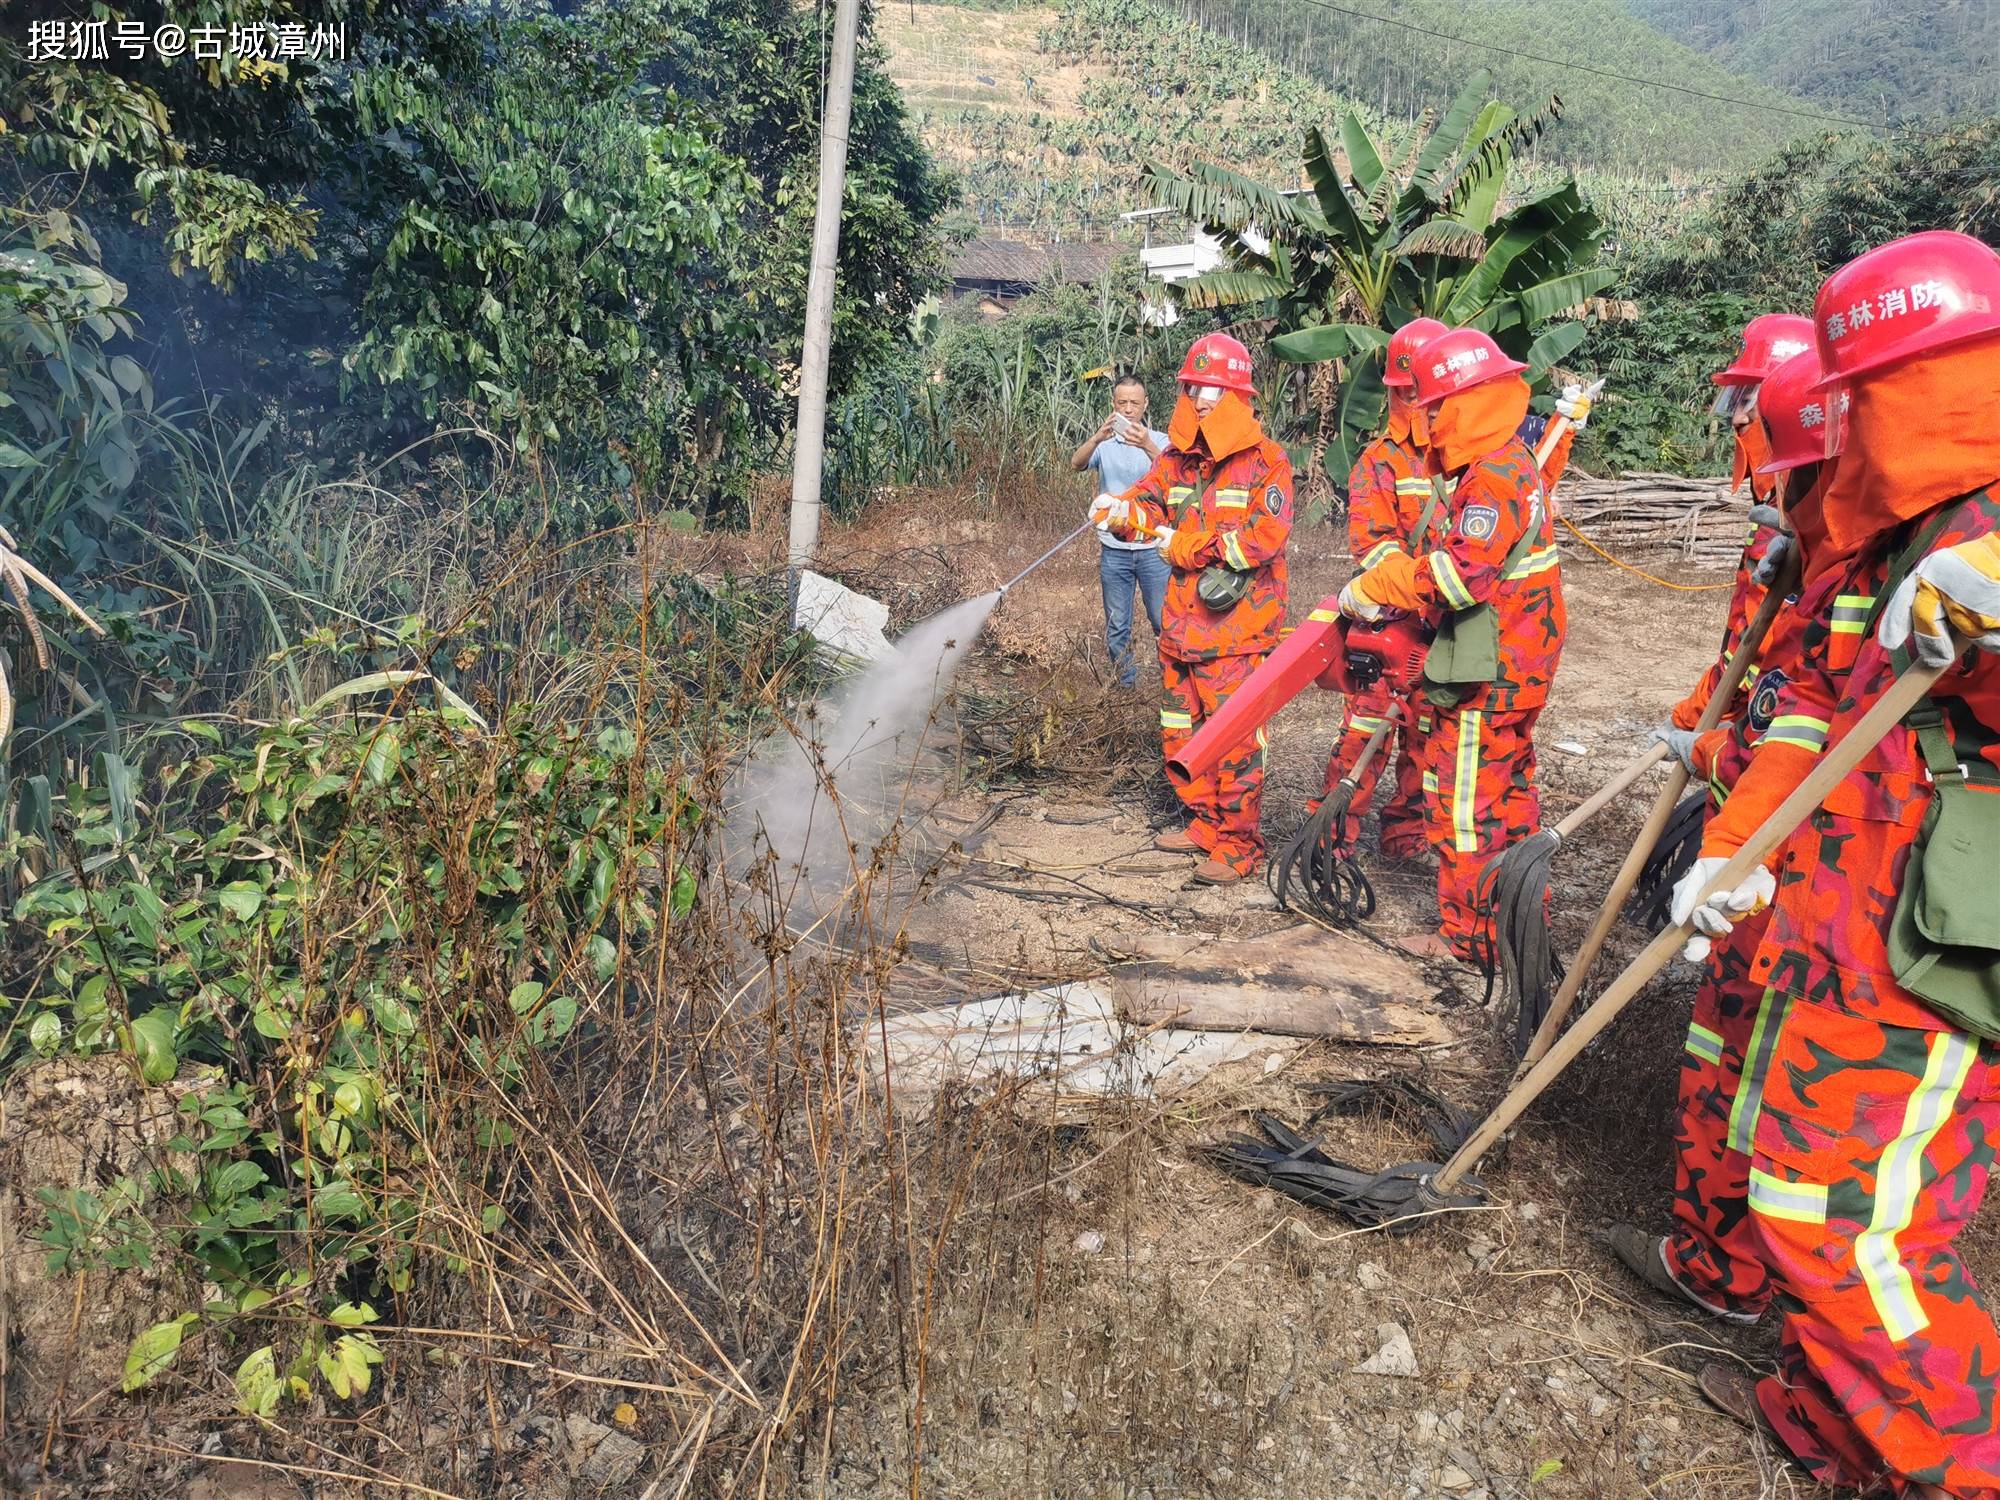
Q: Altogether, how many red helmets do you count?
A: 6